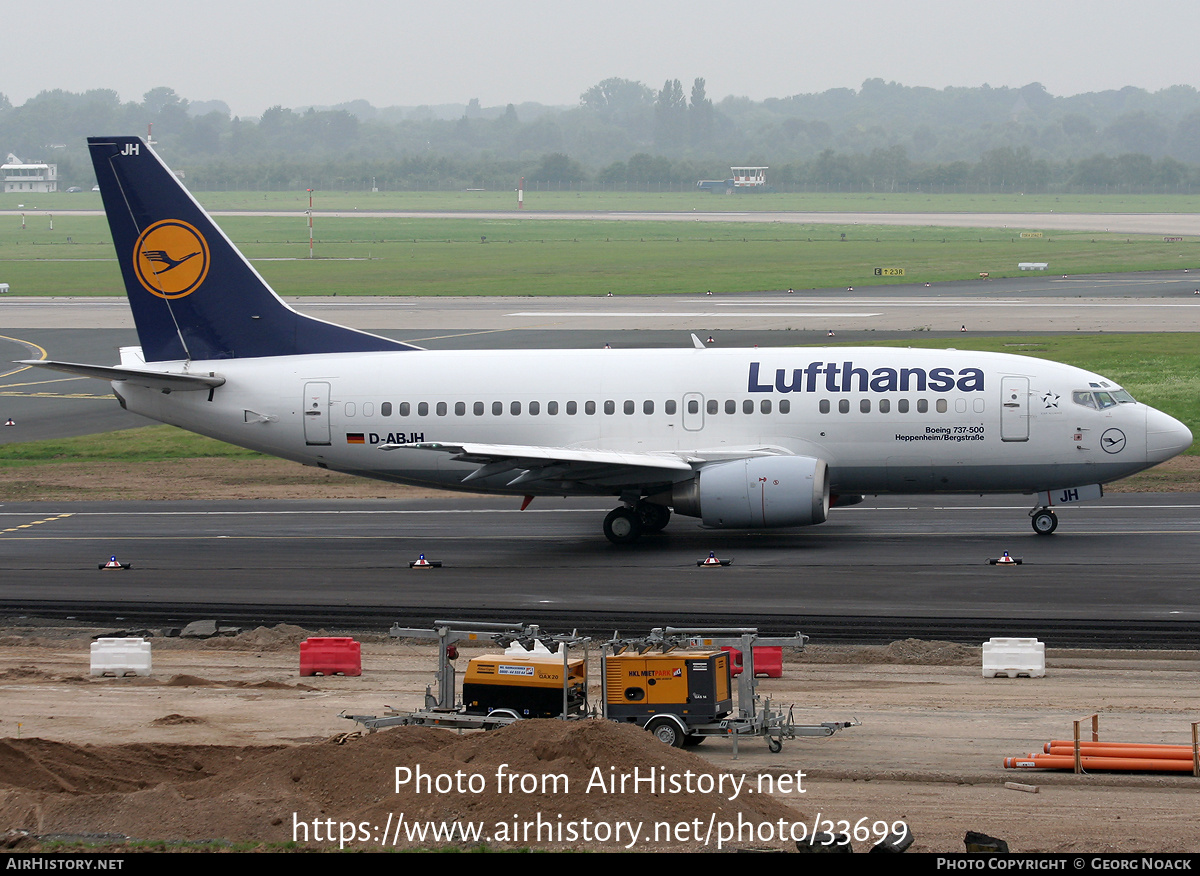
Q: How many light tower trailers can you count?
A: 2